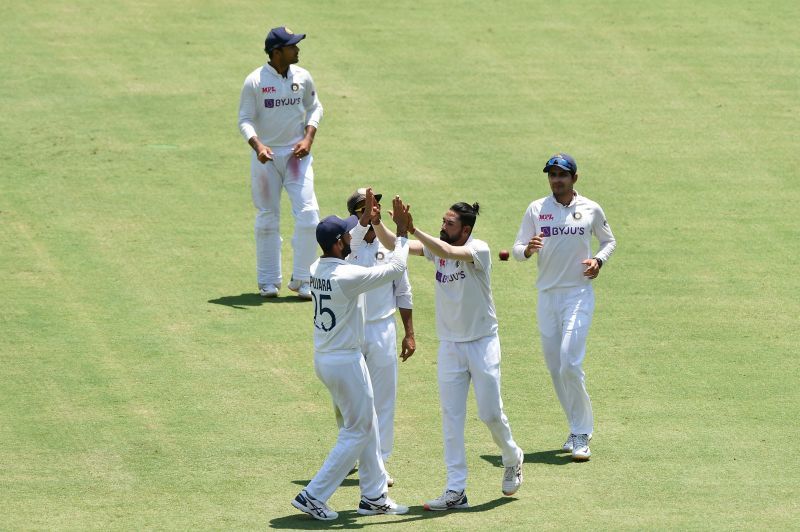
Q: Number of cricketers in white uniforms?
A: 5